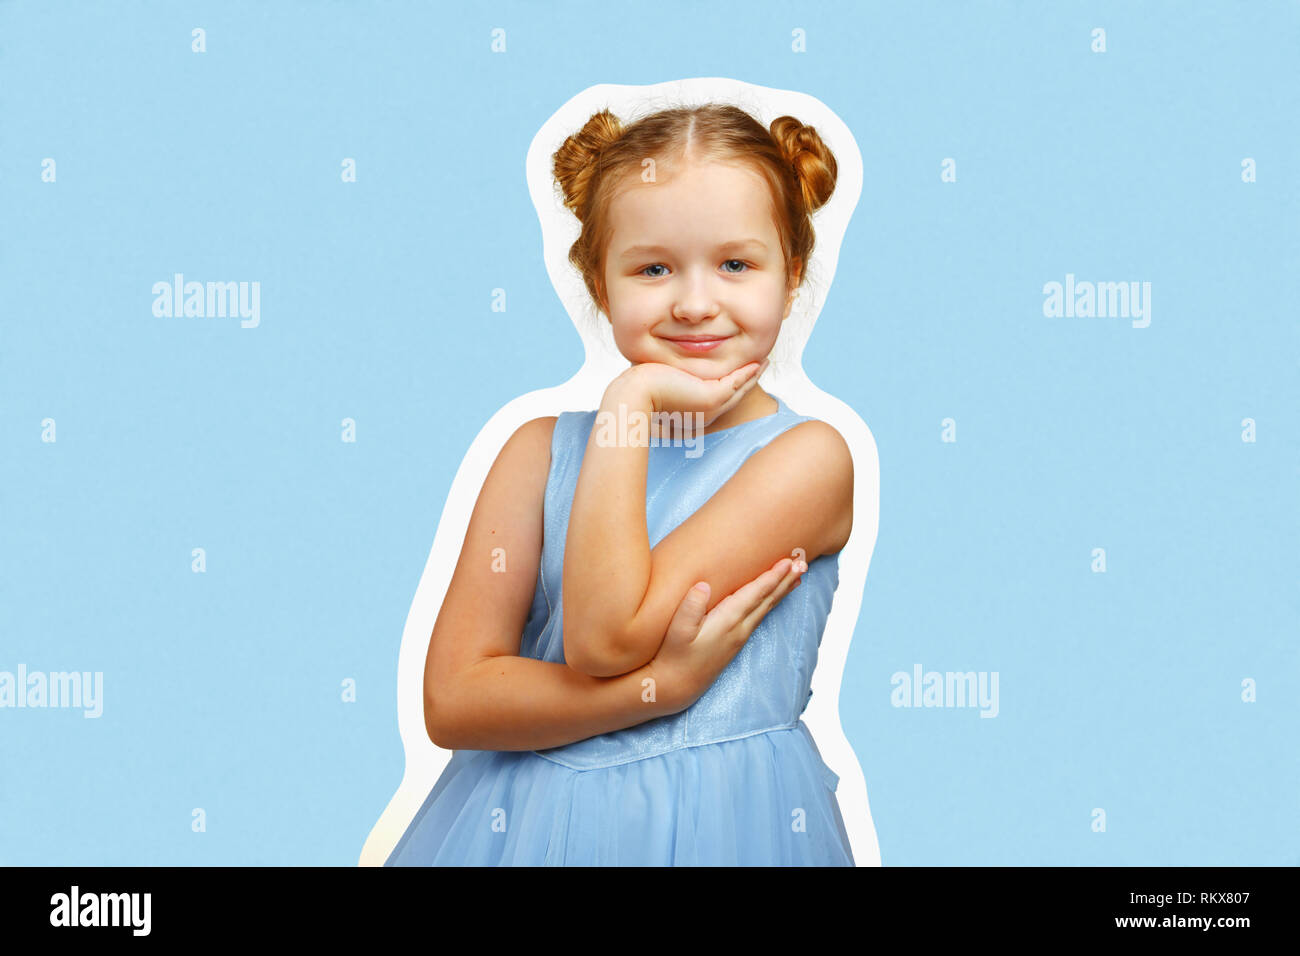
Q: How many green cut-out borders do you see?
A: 0